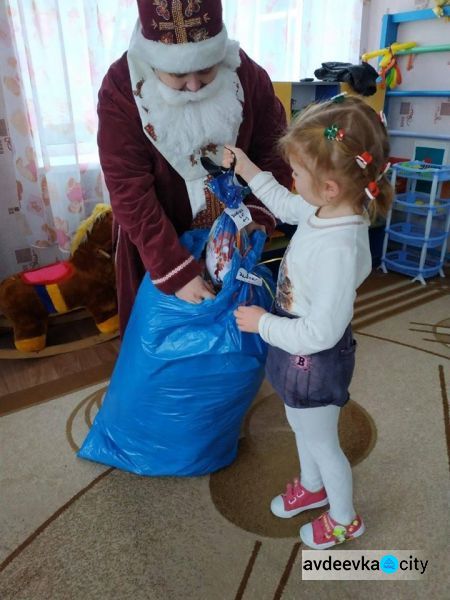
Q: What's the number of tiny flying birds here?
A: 0